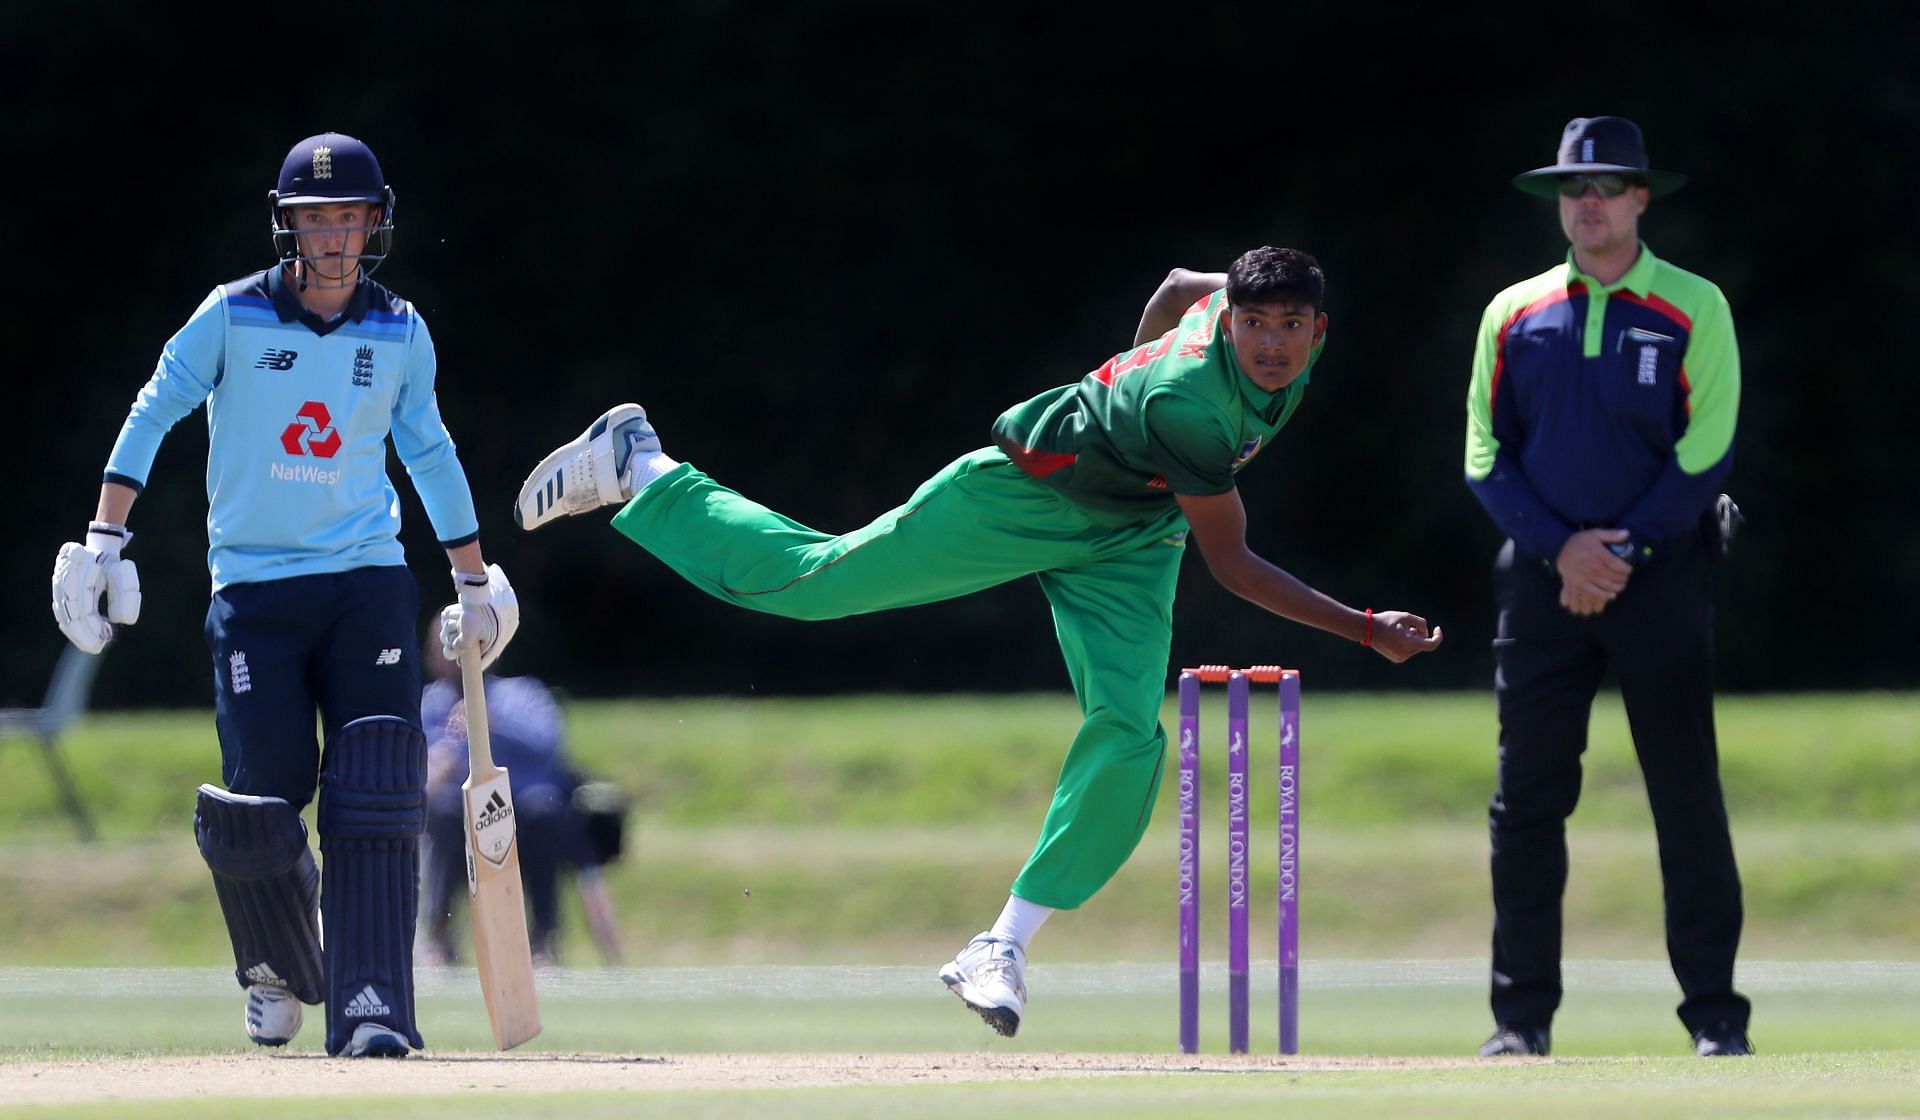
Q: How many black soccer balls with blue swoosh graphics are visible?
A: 0